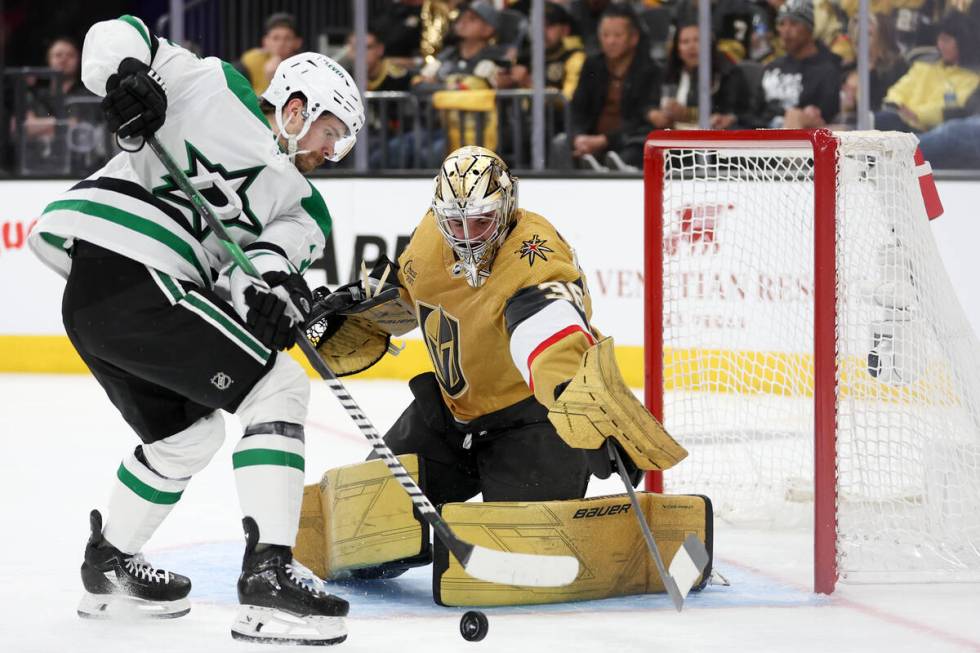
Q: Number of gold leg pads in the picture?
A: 2